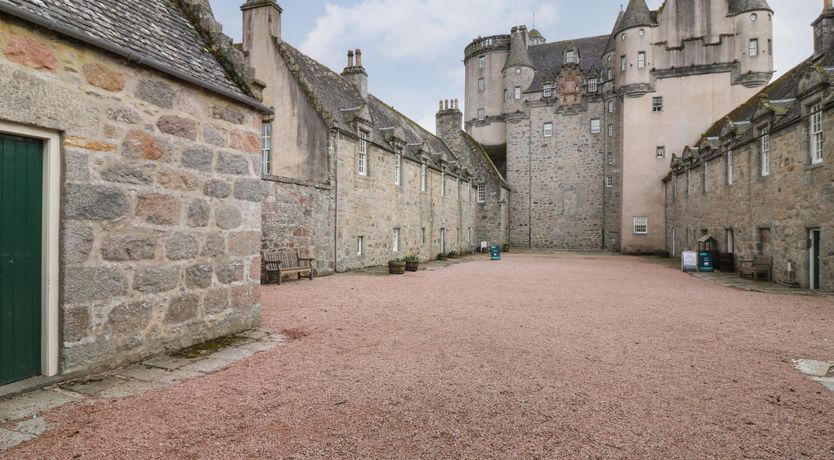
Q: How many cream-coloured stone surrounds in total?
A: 1